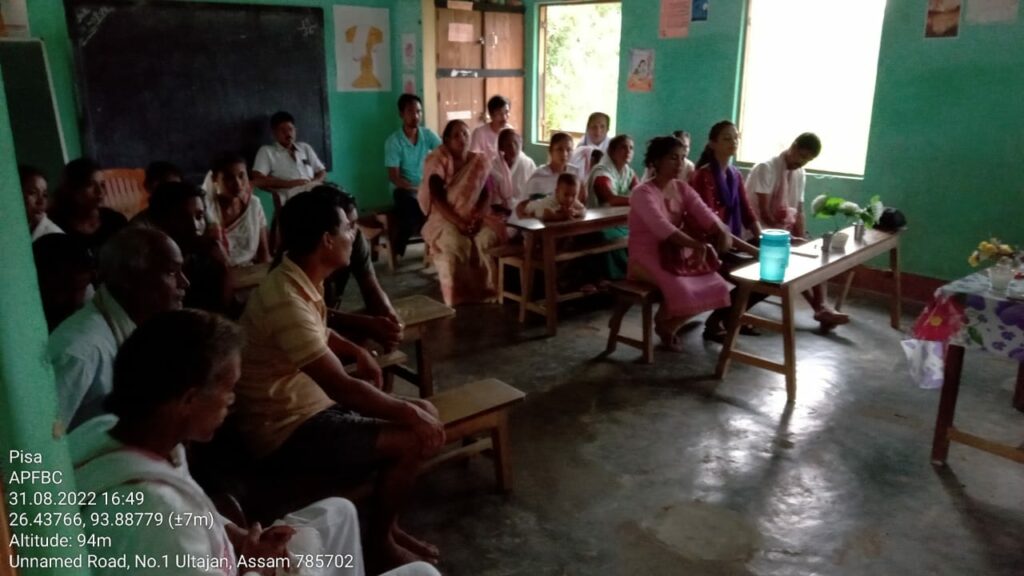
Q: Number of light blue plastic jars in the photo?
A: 1